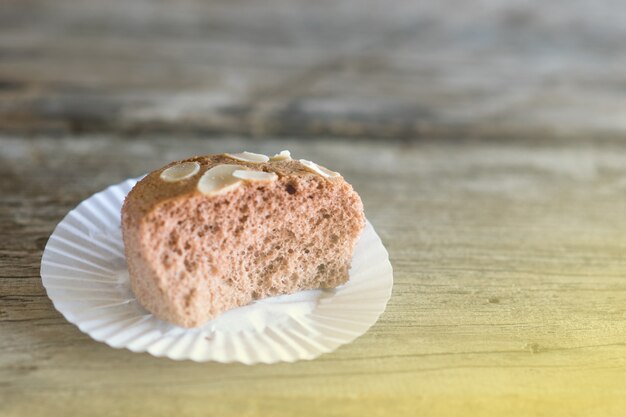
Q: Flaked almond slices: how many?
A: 6